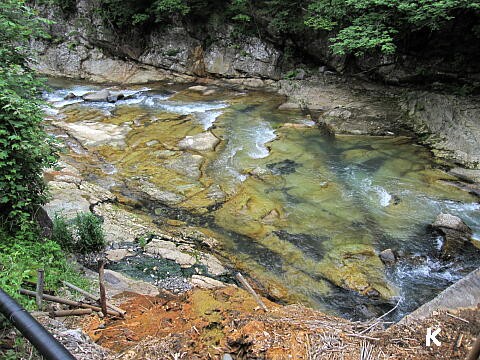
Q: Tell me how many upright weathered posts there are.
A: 2